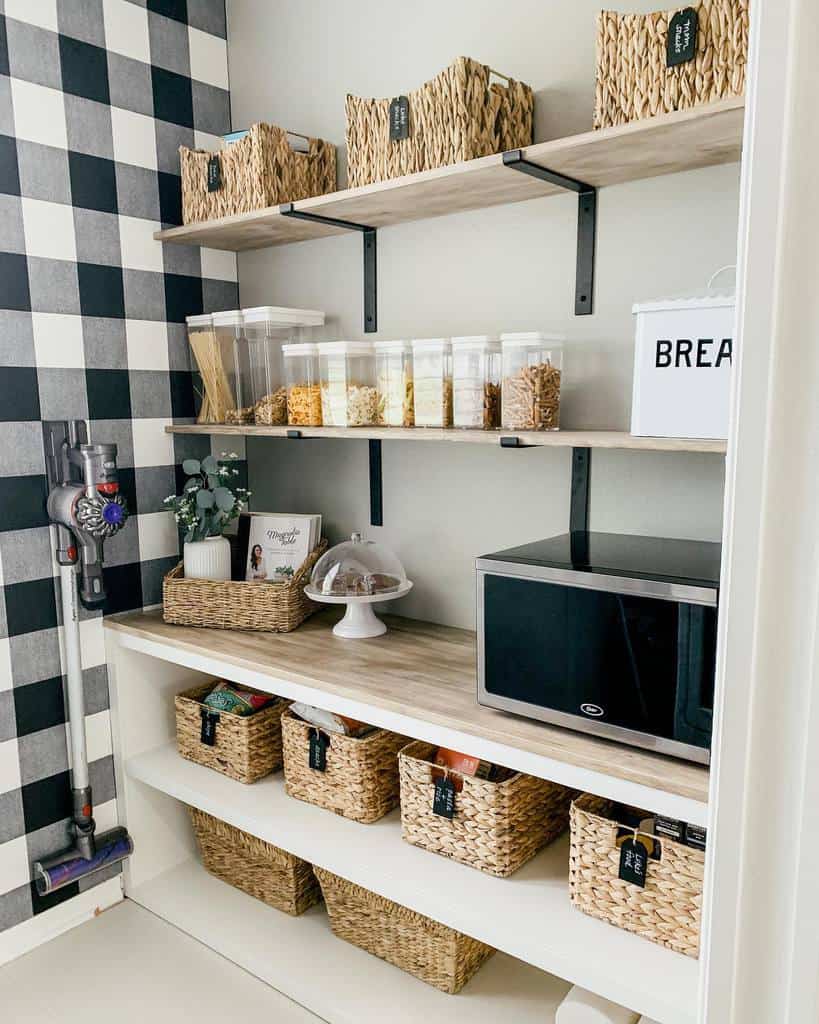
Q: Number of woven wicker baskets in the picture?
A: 10